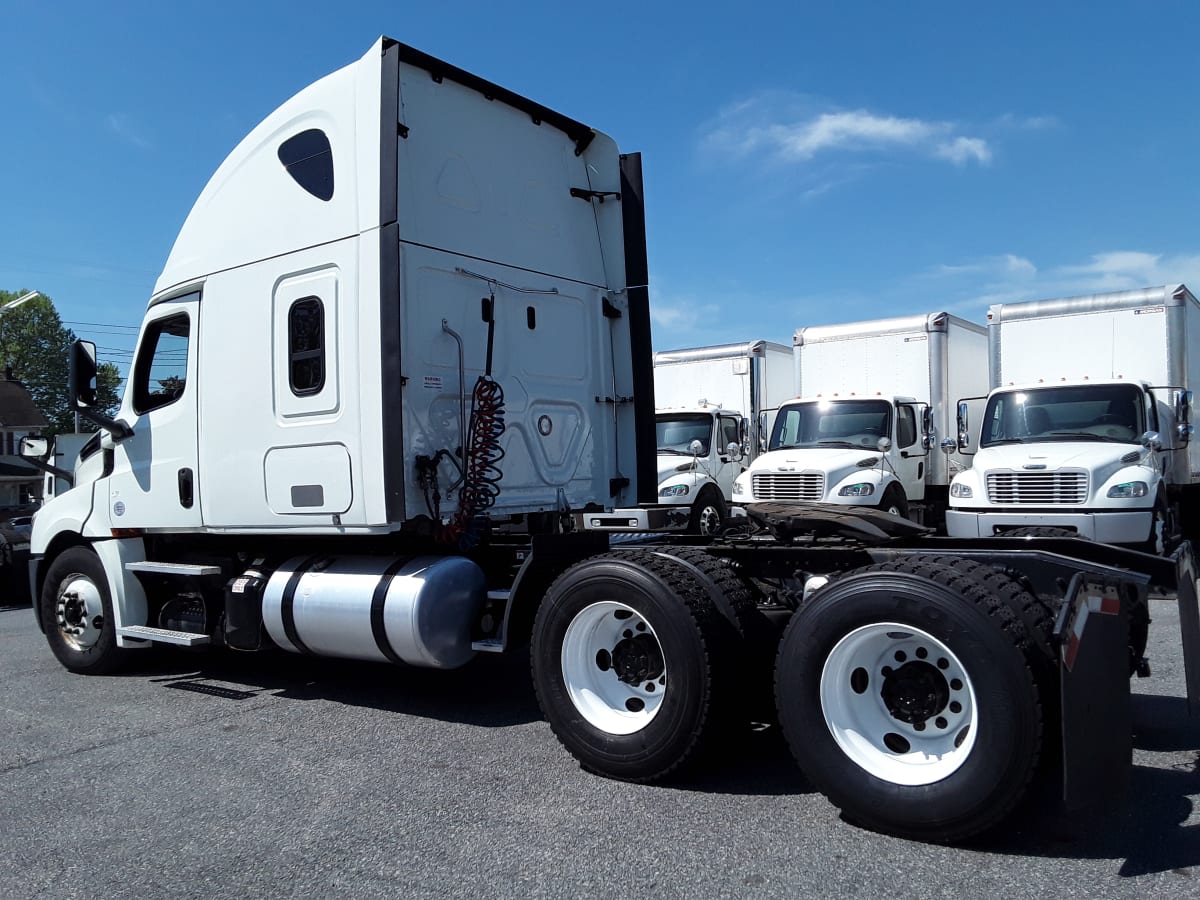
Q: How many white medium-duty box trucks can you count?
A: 3